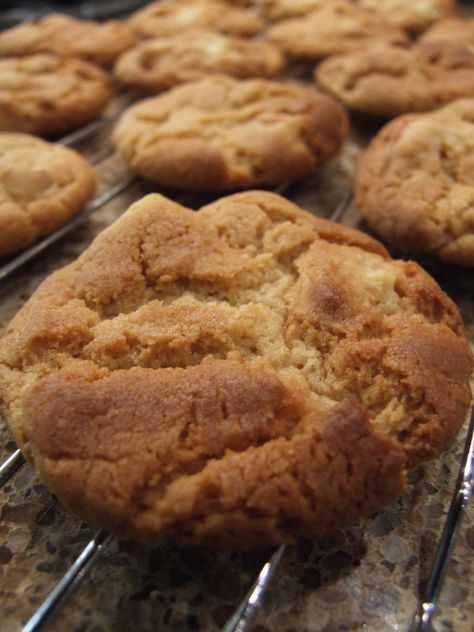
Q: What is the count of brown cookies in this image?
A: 13